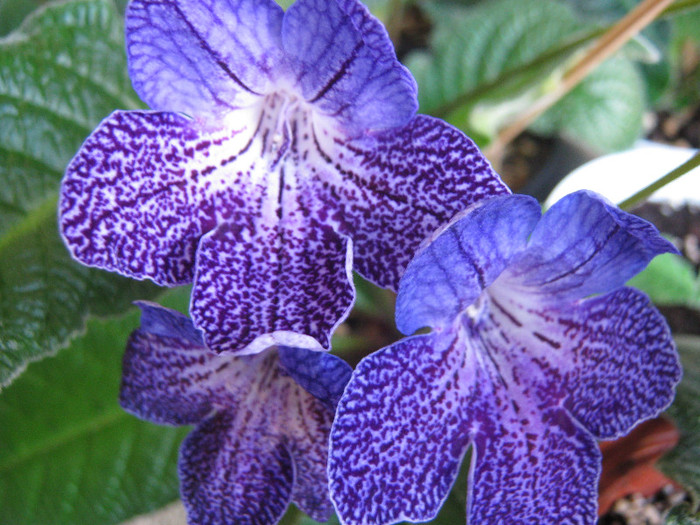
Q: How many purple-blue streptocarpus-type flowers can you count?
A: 3